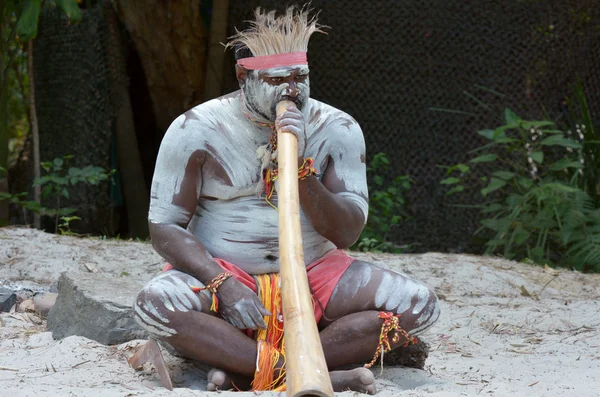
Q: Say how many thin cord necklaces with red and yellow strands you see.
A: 1